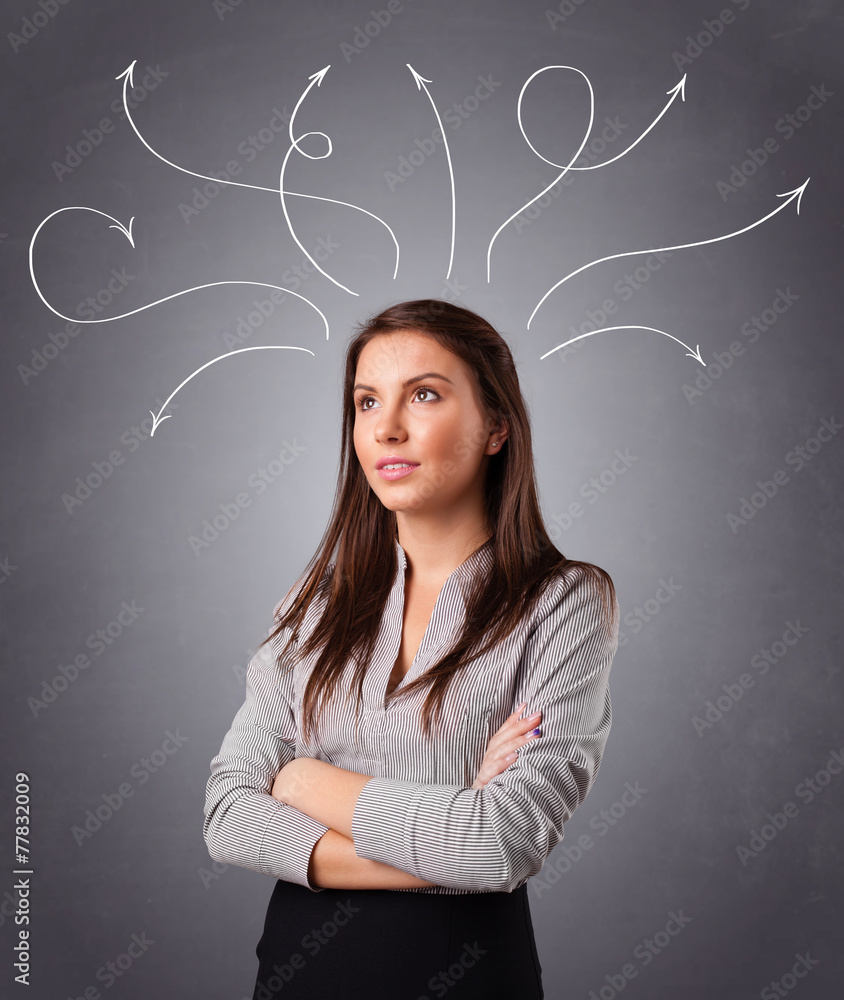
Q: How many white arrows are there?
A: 8